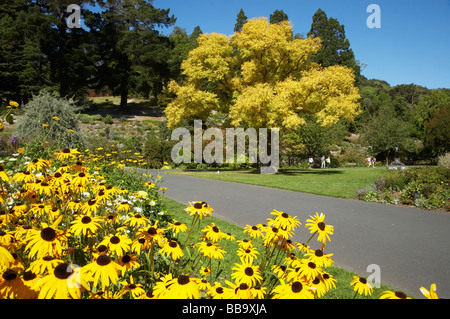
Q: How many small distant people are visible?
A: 5